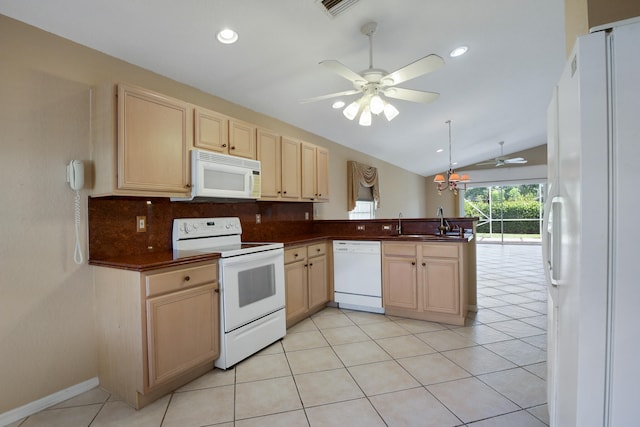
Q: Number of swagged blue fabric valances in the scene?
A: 0